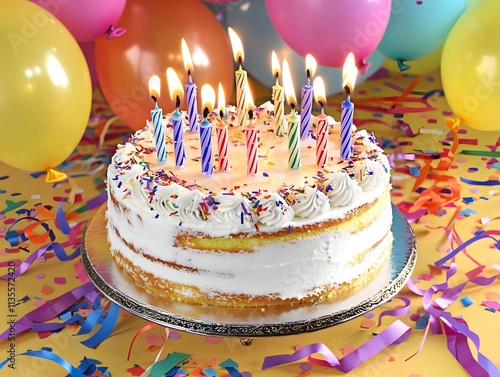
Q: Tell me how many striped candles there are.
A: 12